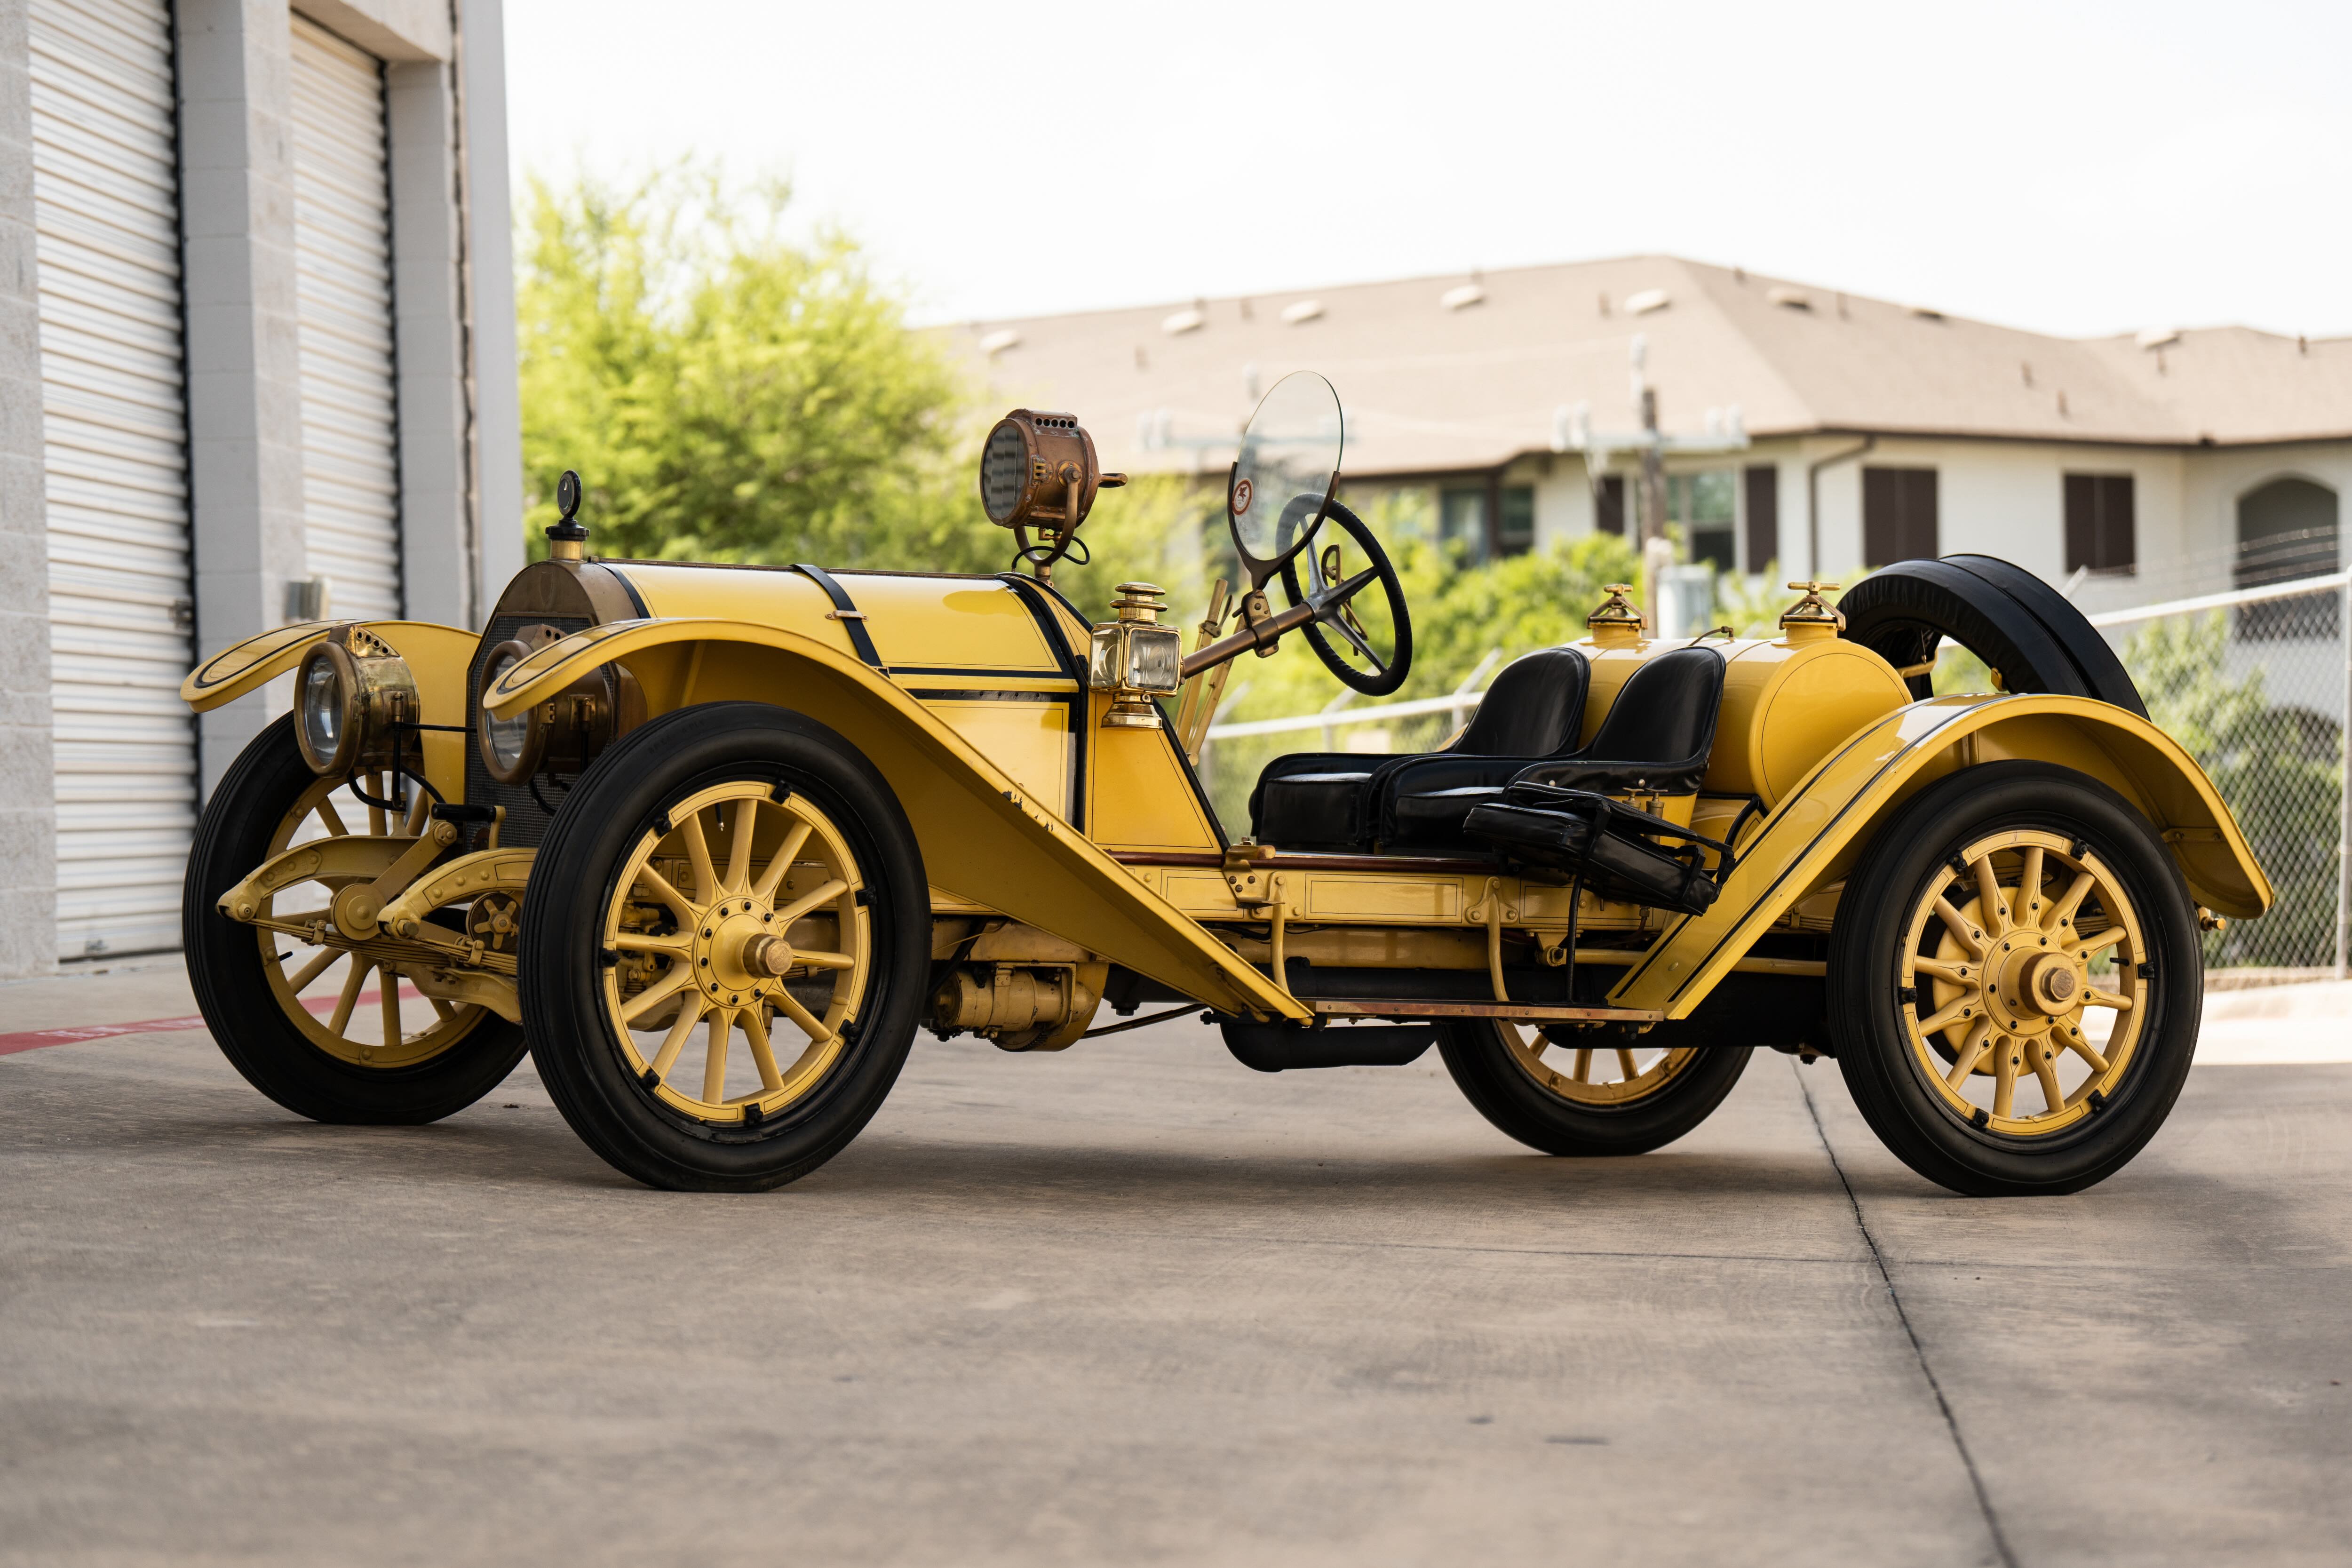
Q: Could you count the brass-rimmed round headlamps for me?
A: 2